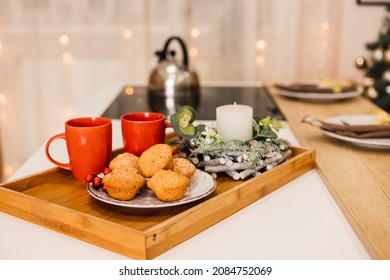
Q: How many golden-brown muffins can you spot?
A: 5